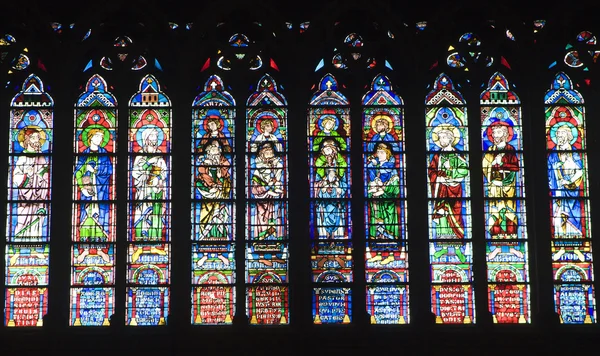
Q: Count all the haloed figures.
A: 10